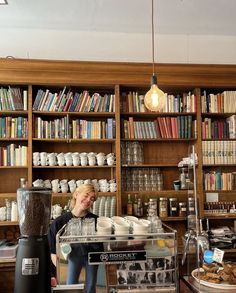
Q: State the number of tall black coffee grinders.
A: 1